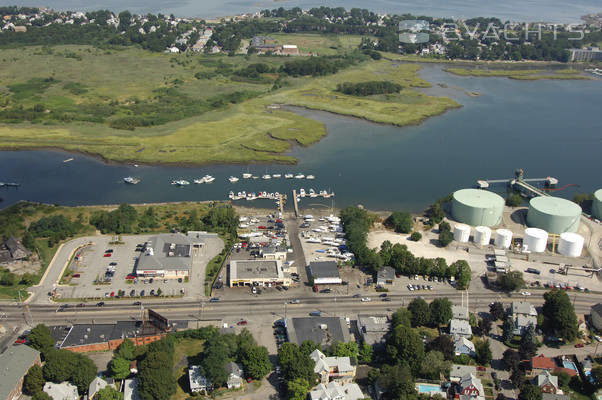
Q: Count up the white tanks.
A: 5